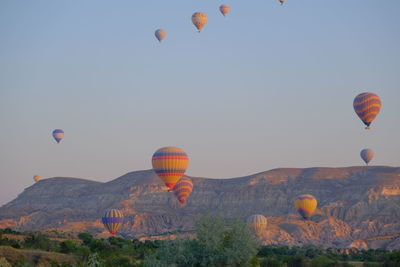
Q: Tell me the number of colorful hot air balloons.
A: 13